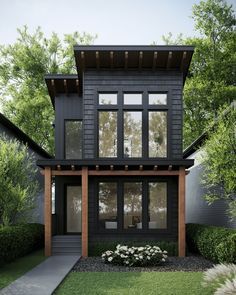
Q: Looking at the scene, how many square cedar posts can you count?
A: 3